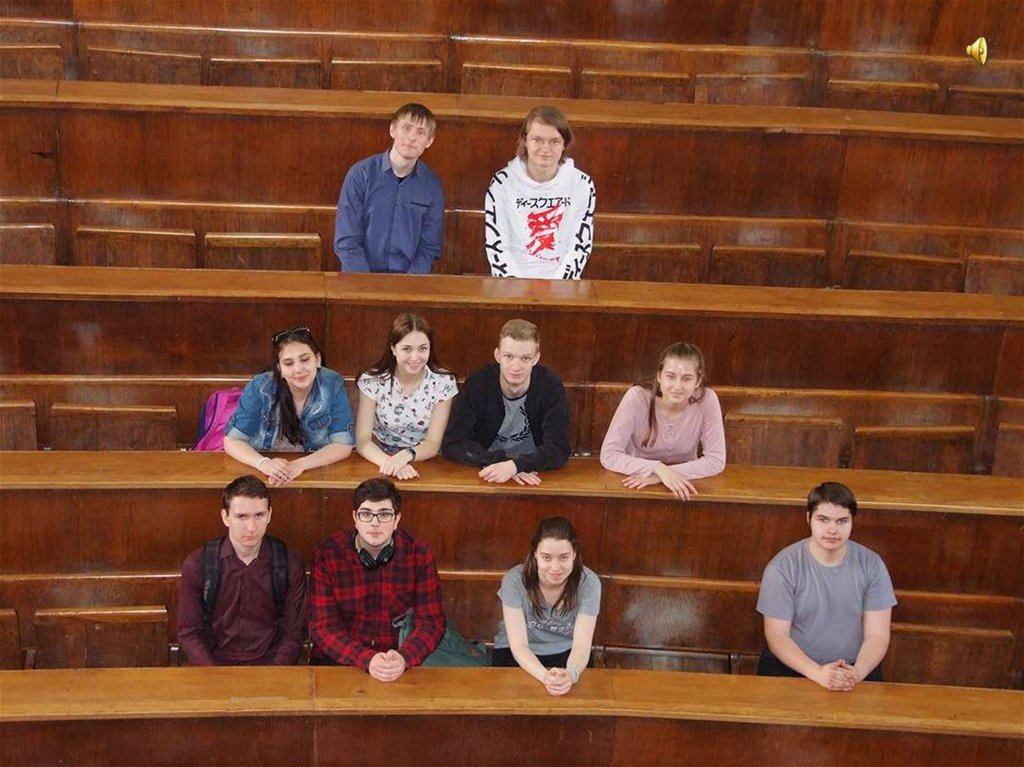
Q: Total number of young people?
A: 10